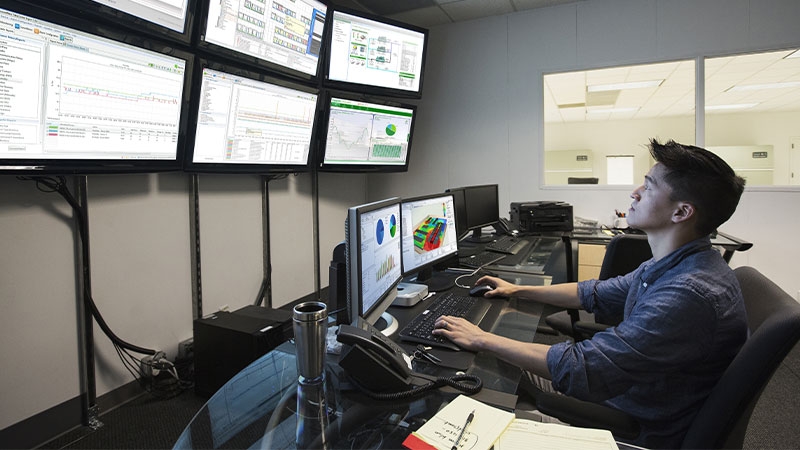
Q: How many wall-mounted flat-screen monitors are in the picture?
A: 6